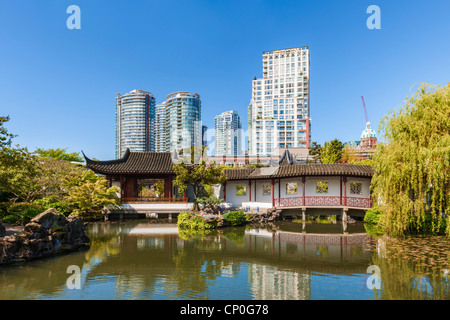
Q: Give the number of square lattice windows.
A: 5